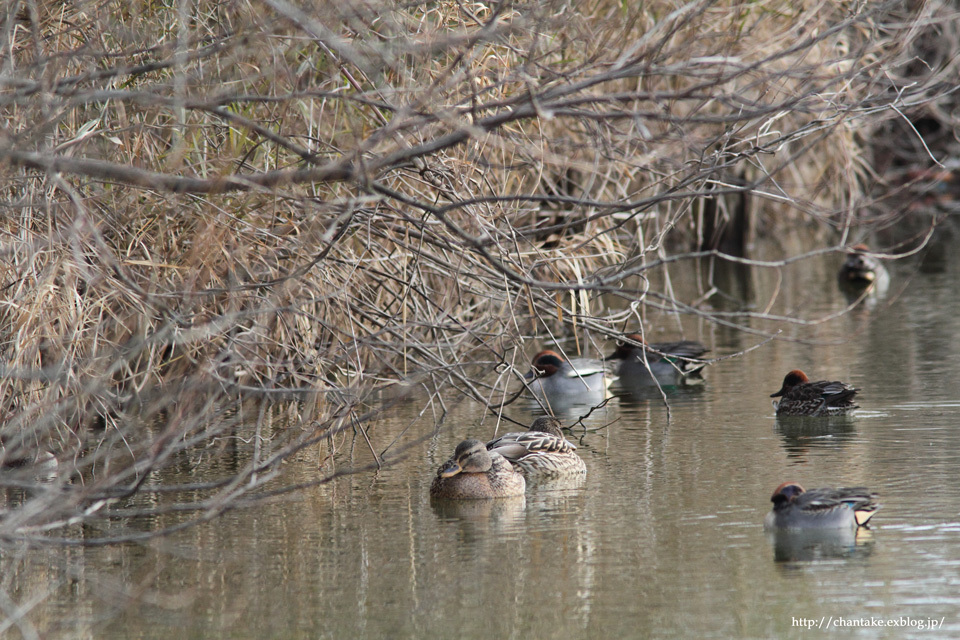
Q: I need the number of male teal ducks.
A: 5